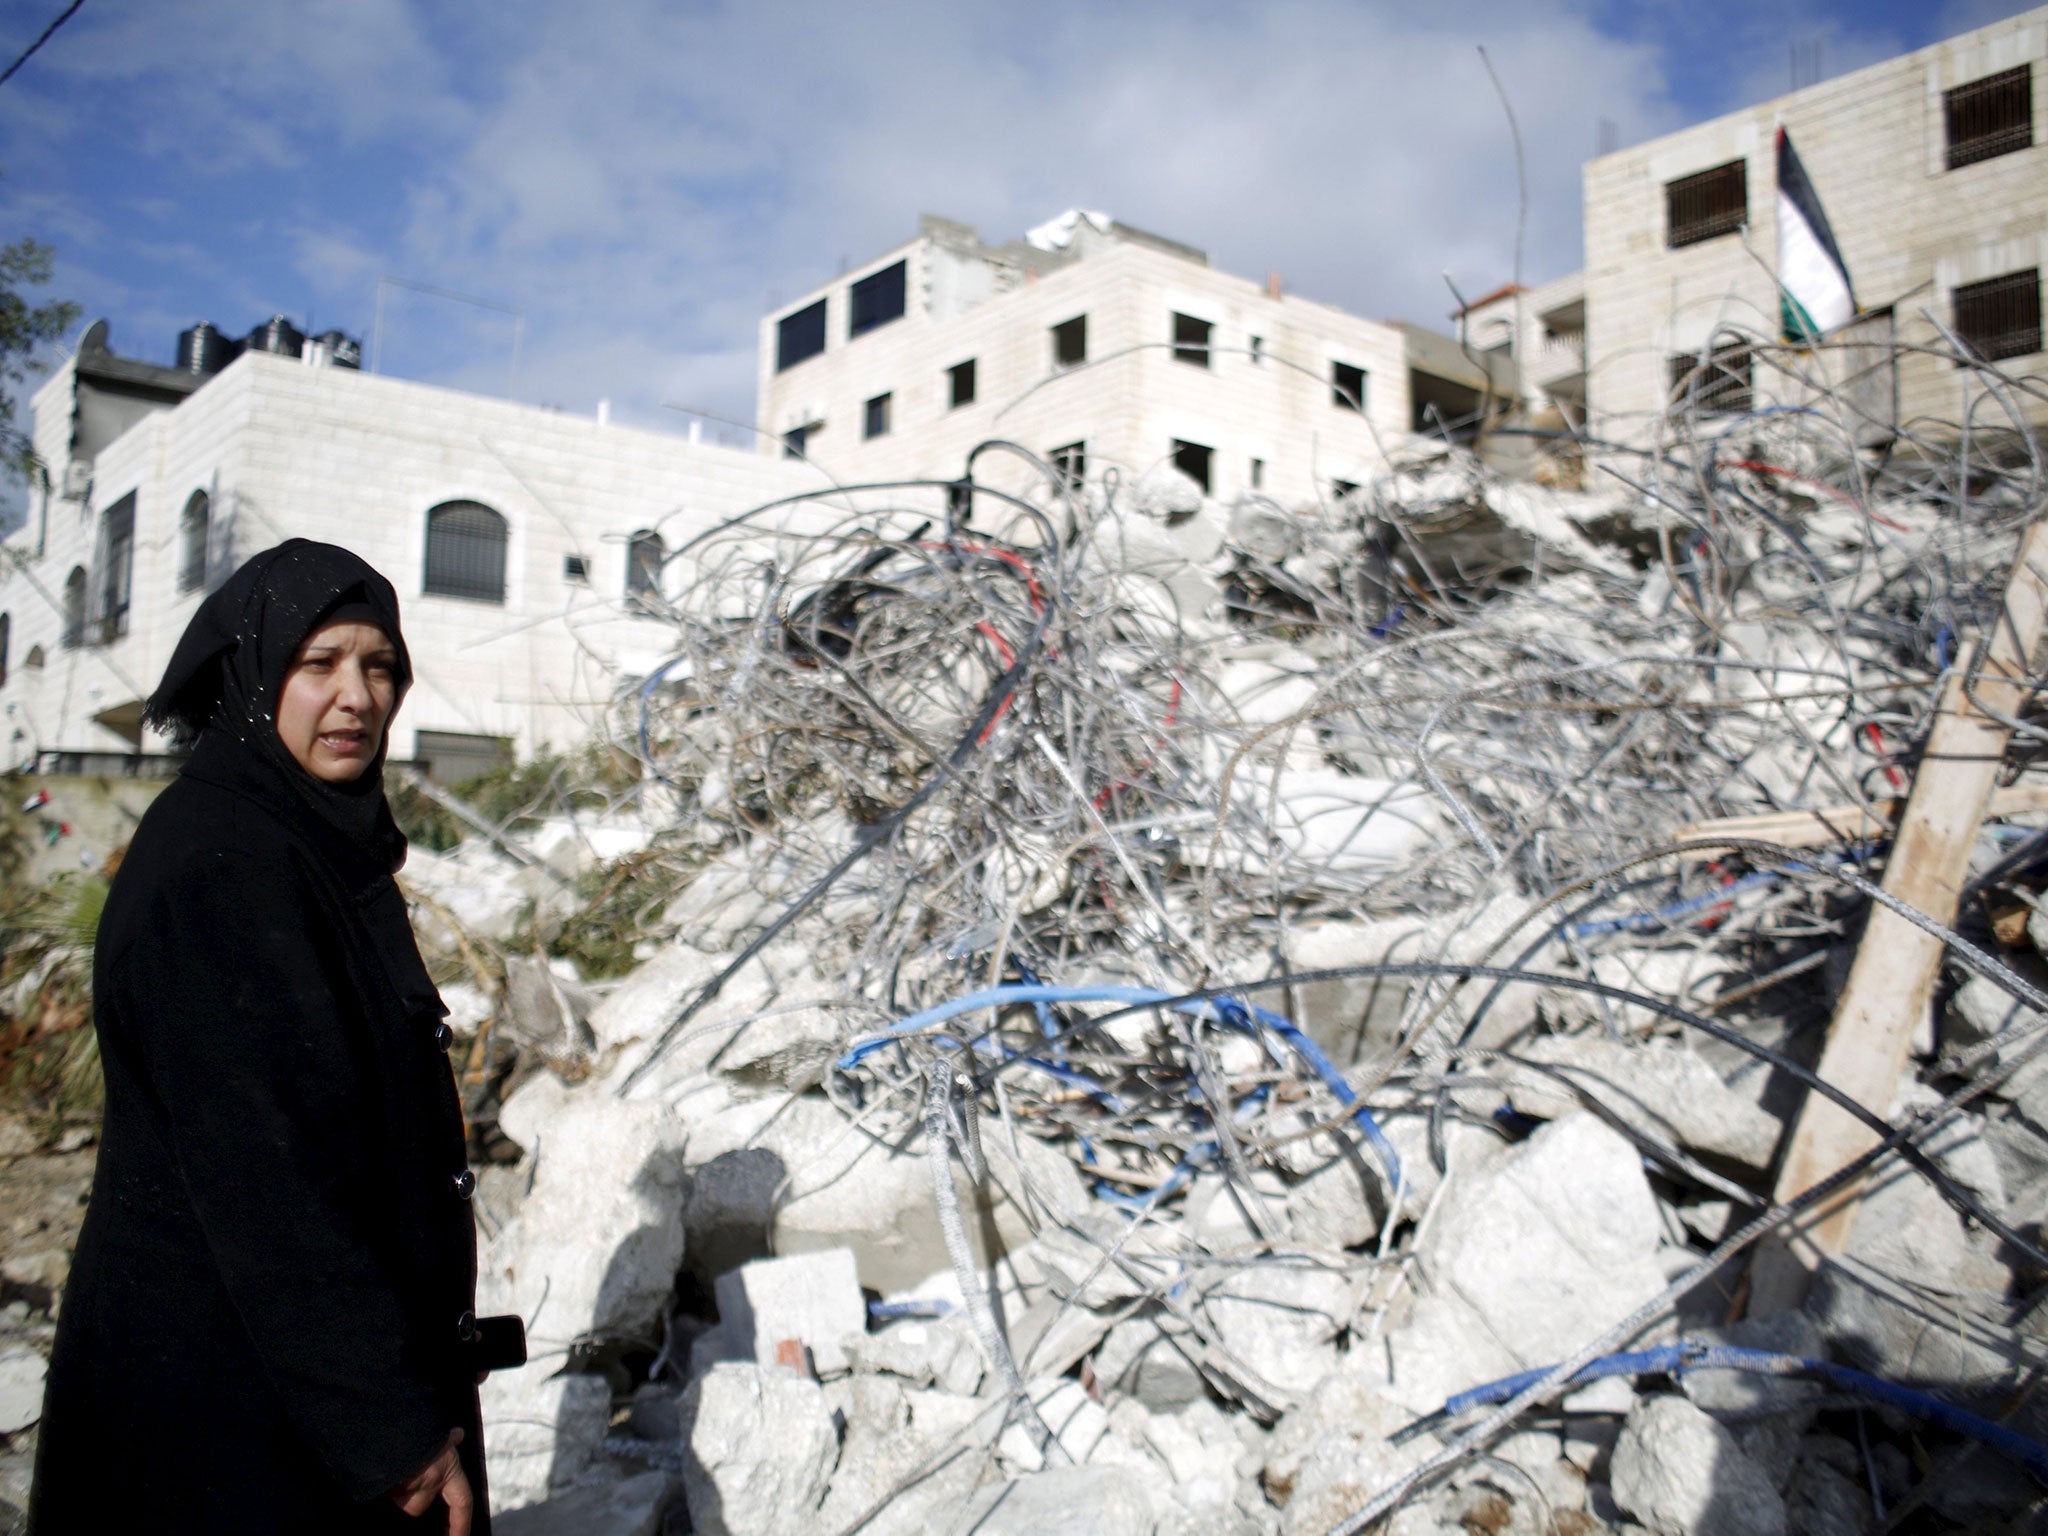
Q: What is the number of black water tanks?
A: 3